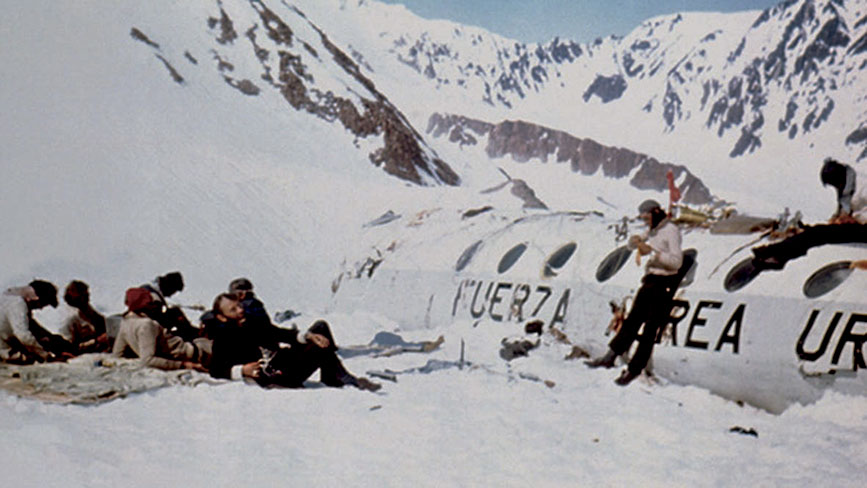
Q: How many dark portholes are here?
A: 7